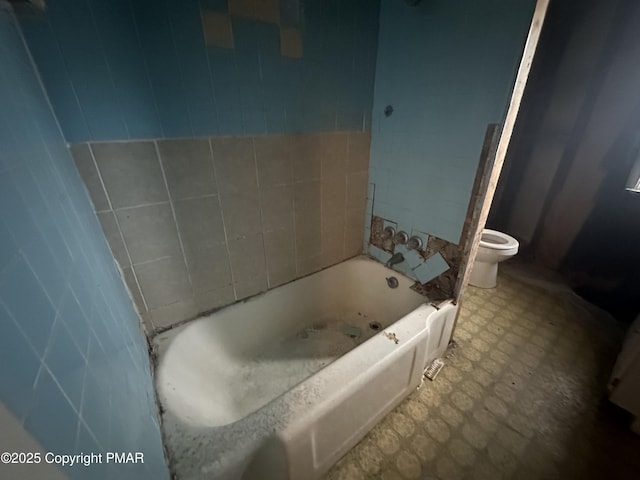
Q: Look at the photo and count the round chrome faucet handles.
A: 3